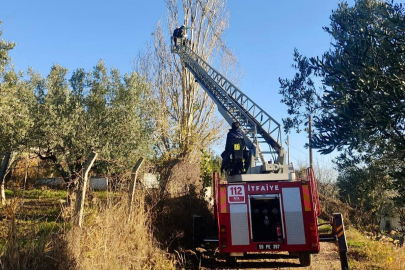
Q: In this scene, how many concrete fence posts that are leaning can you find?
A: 2